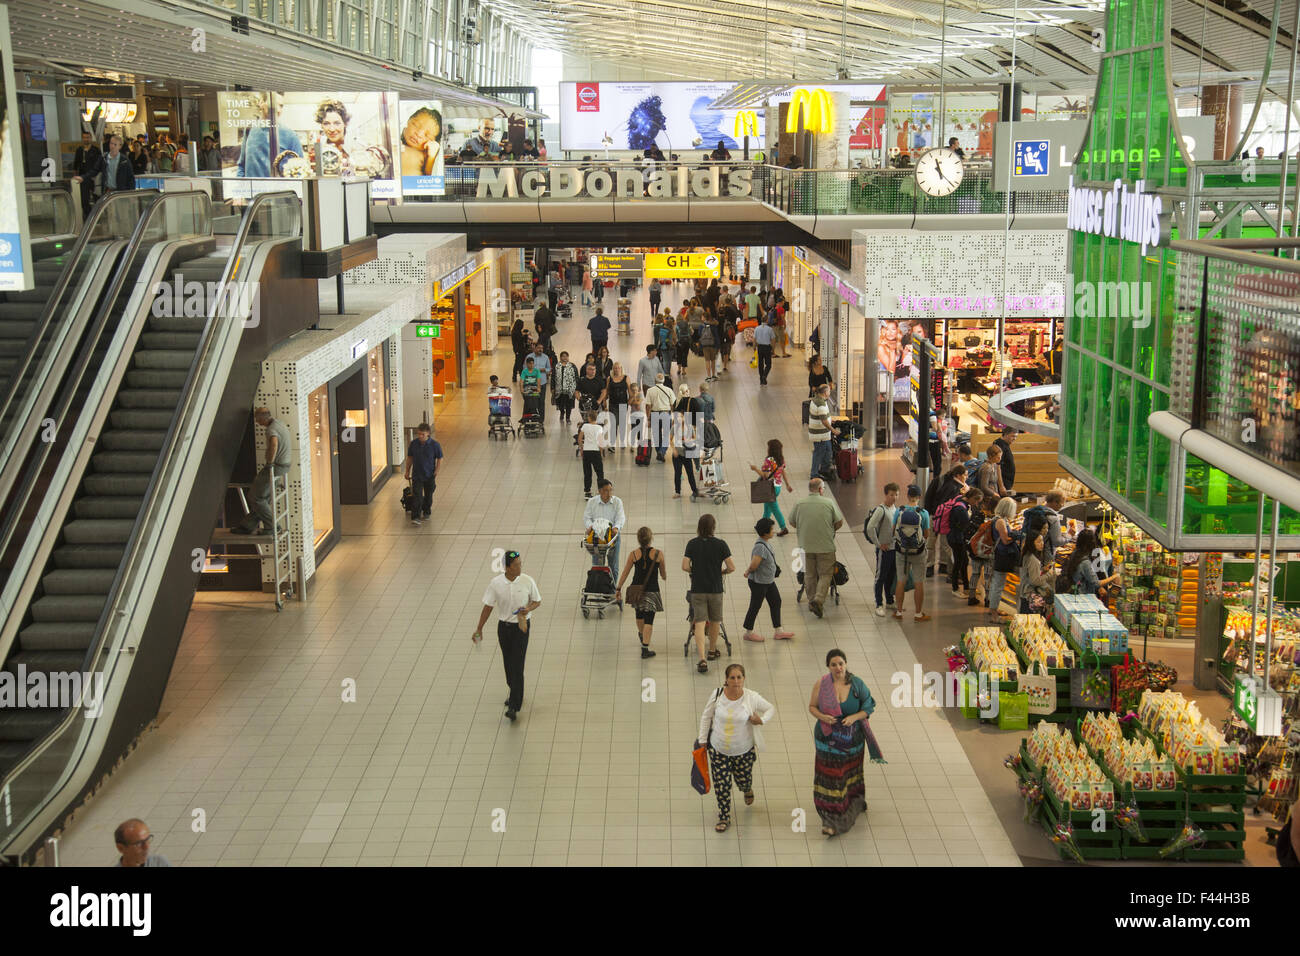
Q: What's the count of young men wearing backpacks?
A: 2